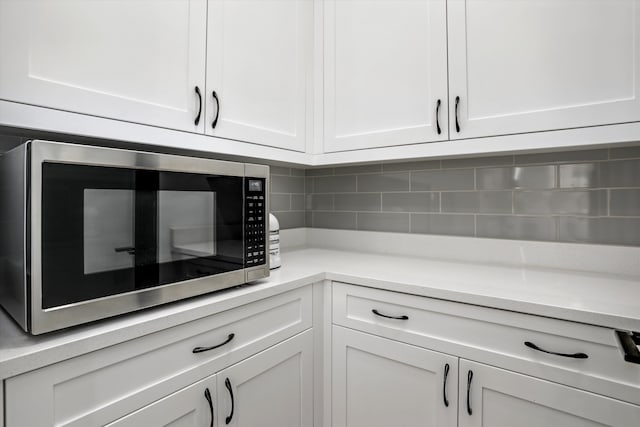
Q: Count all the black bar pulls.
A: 11